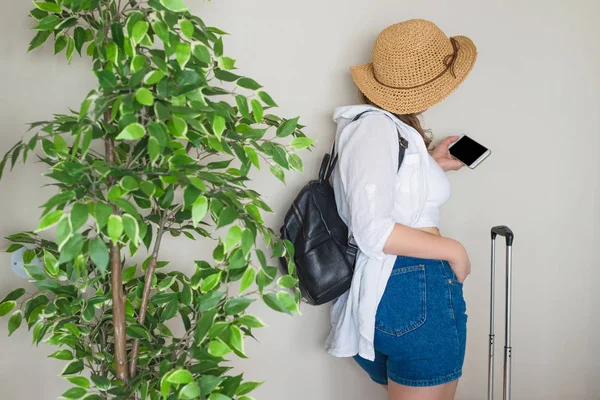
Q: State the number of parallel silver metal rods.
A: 2